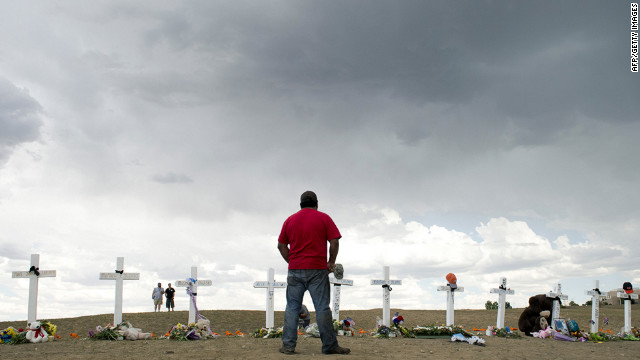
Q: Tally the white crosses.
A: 11